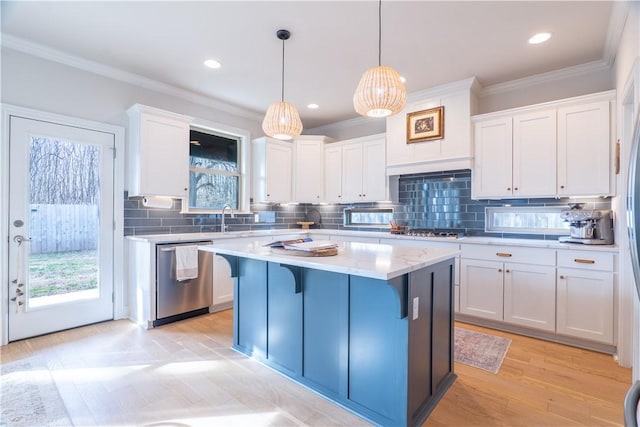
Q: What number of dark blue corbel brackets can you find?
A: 3